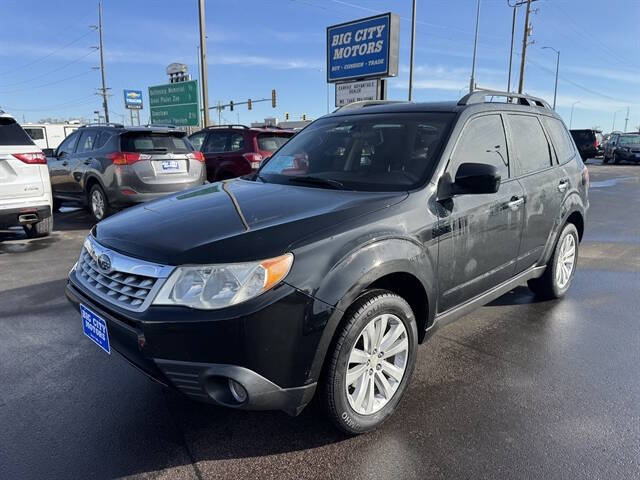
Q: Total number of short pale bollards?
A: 0